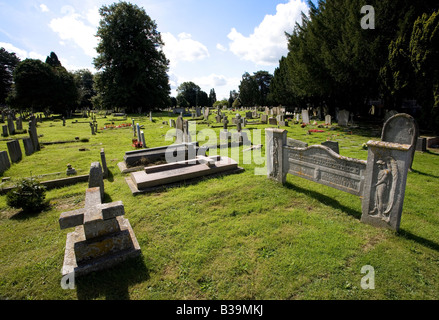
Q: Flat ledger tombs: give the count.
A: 2